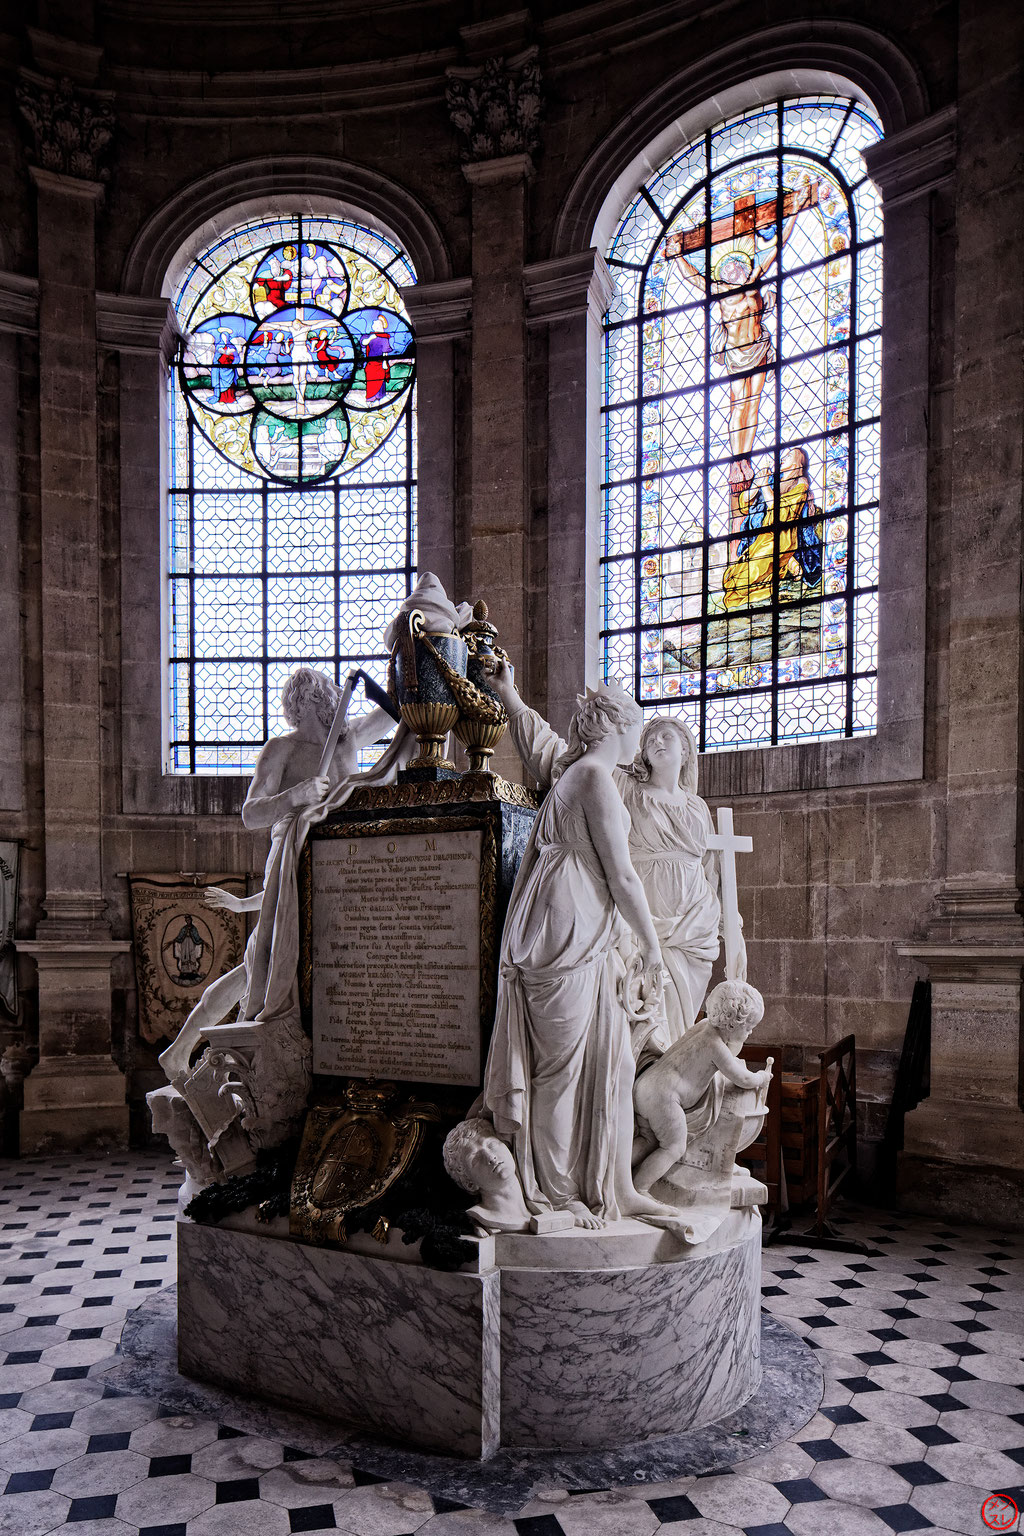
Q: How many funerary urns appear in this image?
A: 2